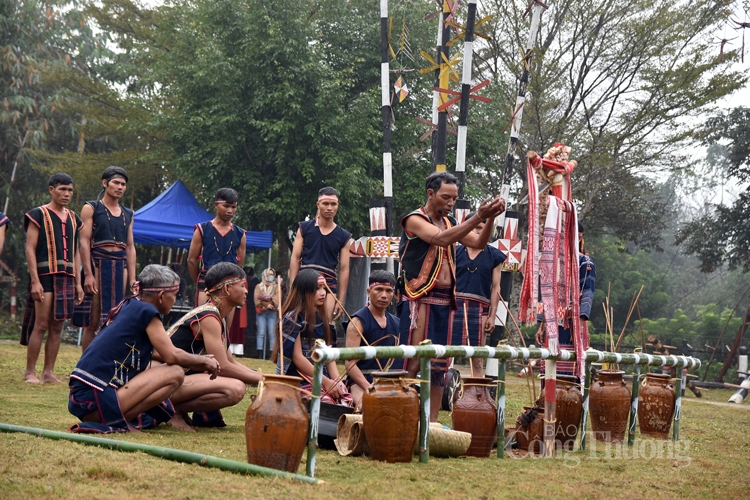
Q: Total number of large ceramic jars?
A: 6